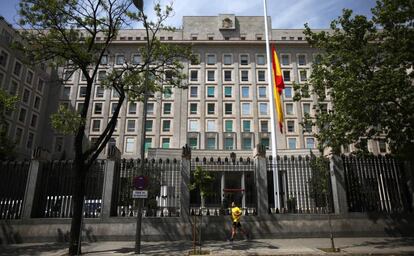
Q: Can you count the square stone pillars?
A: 5